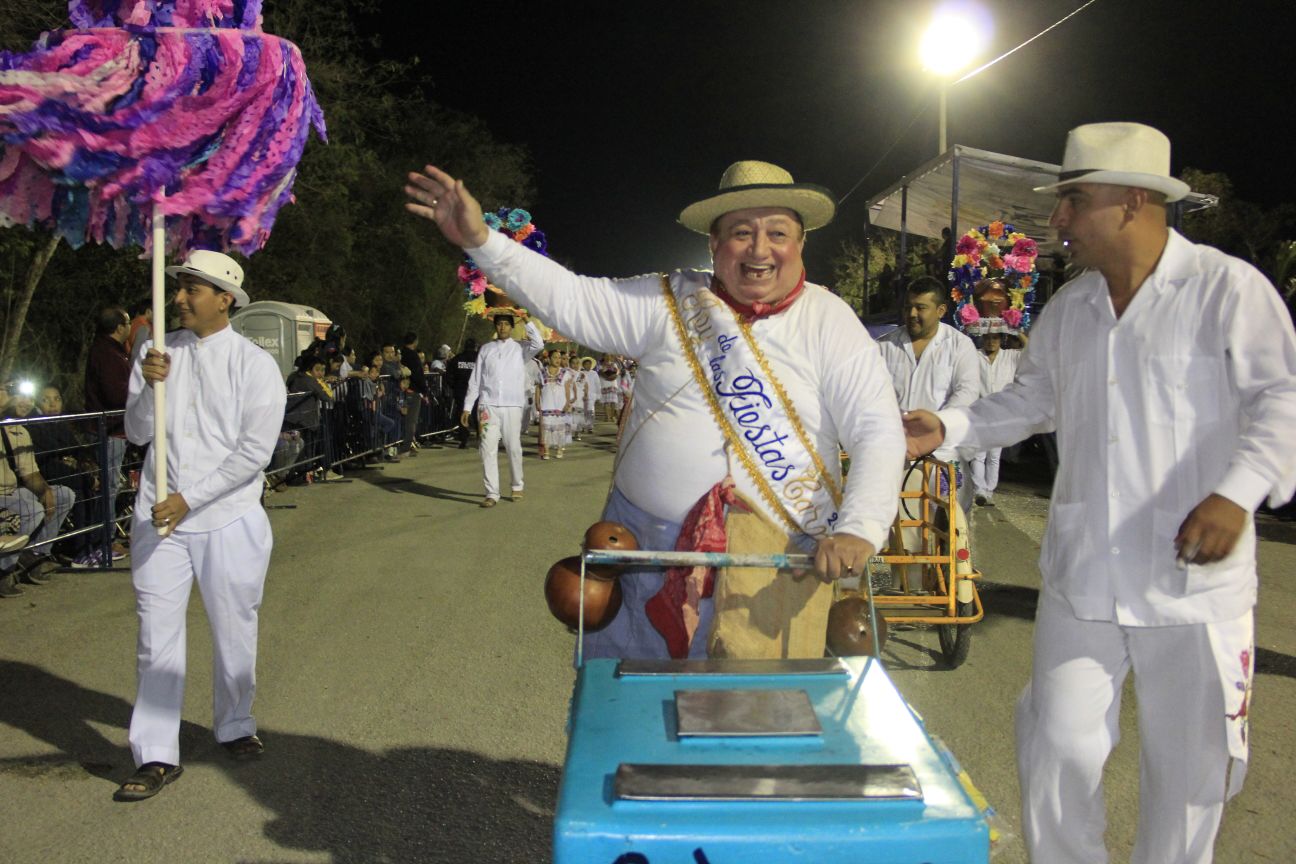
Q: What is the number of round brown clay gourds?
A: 3